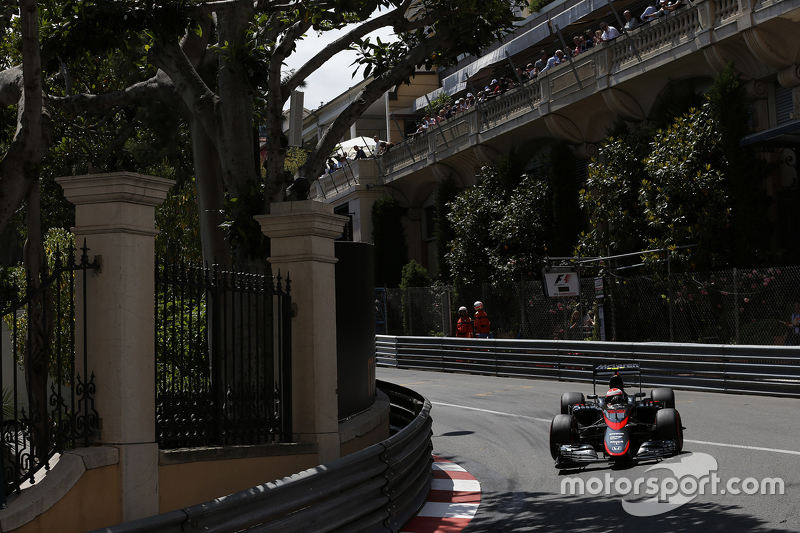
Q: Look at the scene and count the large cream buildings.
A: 1